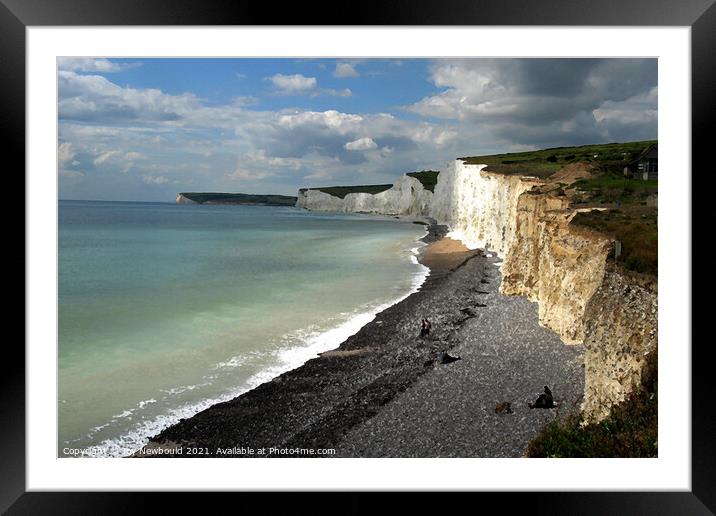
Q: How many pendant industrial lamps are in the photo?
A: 0